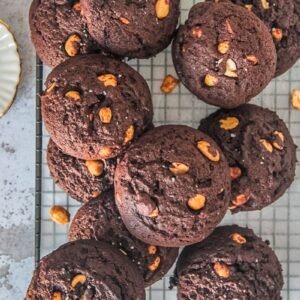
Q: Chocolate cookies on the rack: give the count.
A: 11